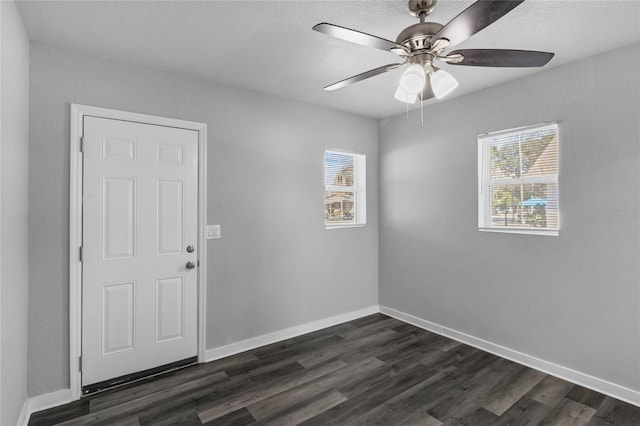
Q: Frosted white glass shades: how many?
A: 3